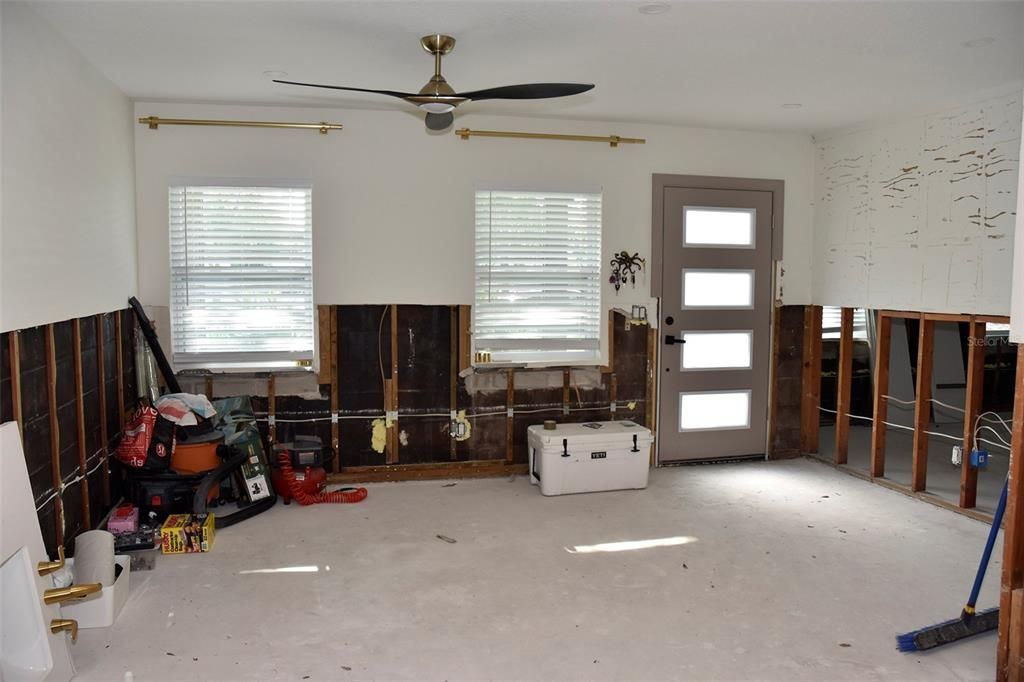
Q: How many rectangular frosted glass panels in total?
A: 4